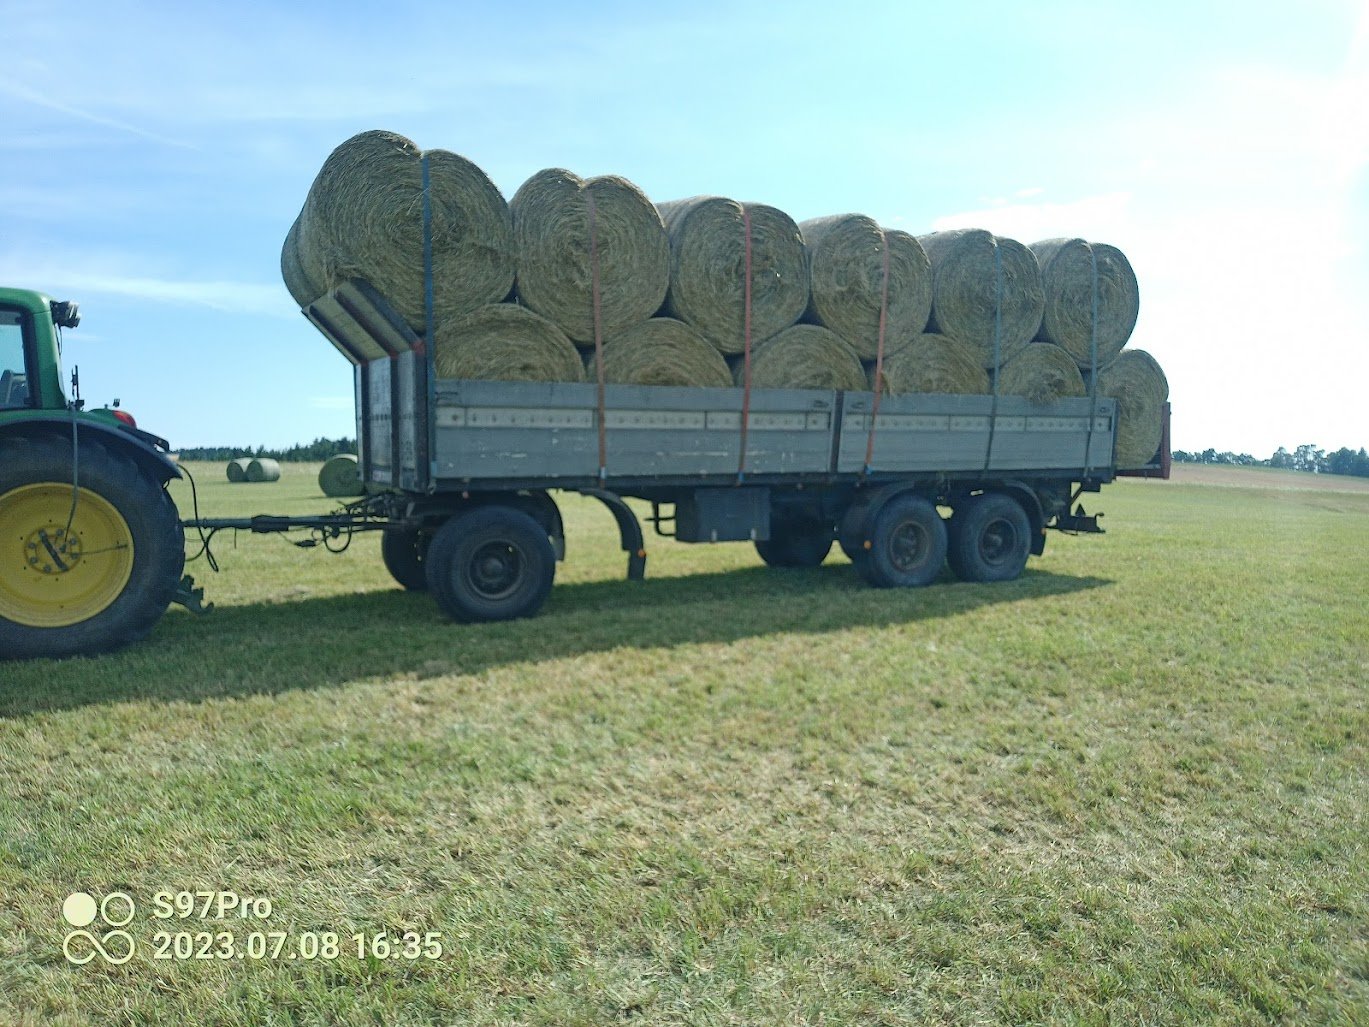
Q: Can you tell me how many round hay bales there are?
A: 15